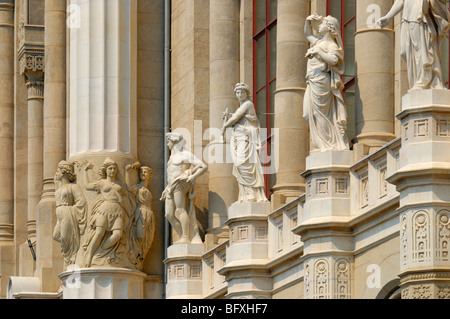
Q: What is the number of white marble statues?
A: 4